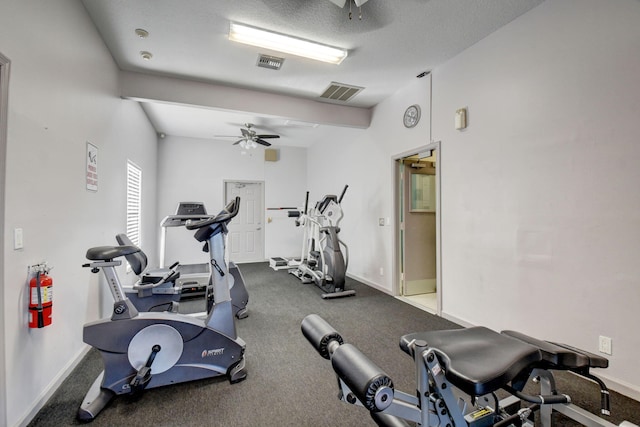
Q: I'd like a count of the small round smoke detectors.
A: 2